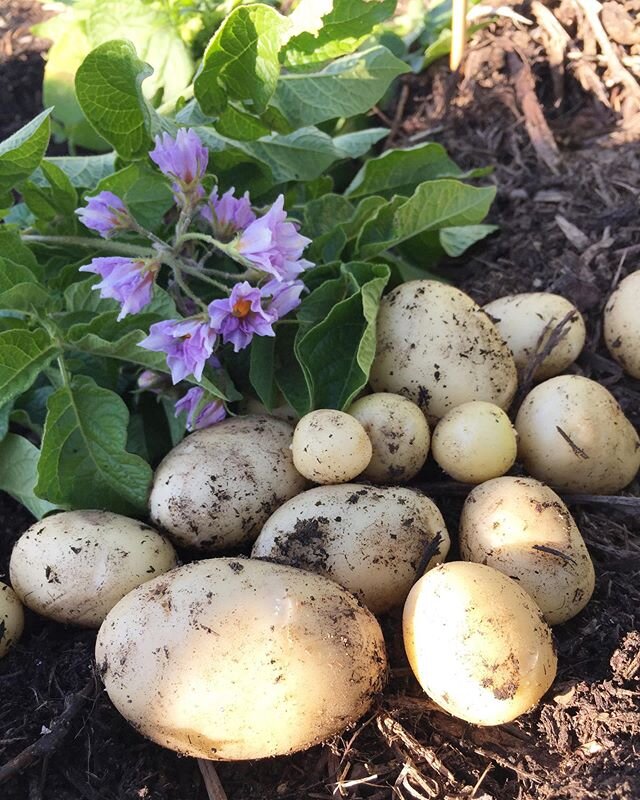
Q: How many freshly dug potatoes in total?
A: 14